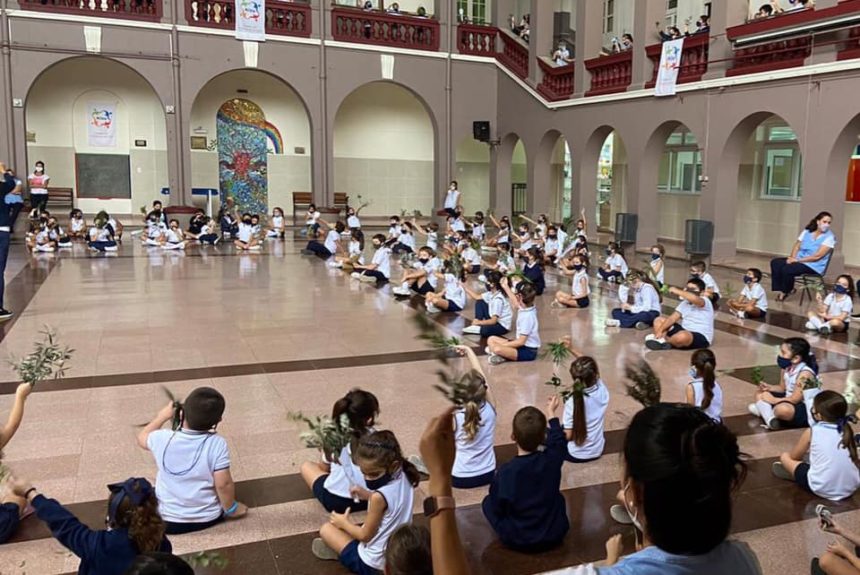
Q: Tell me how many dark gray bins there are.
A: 2